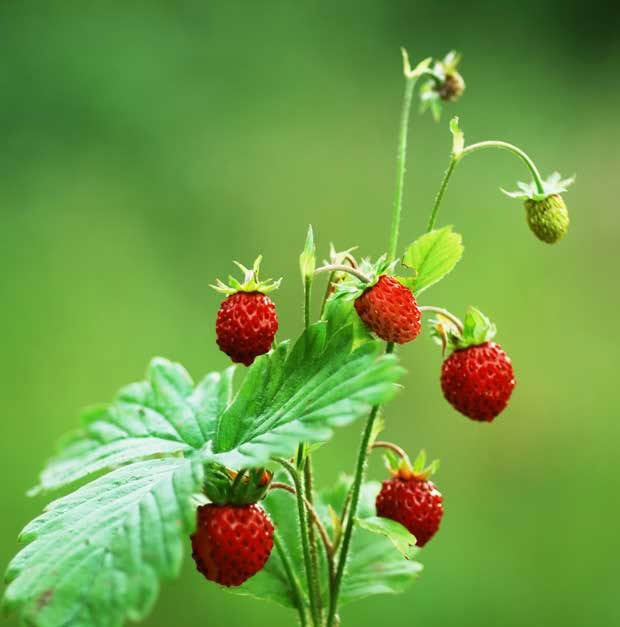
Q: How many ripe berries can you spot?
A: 5